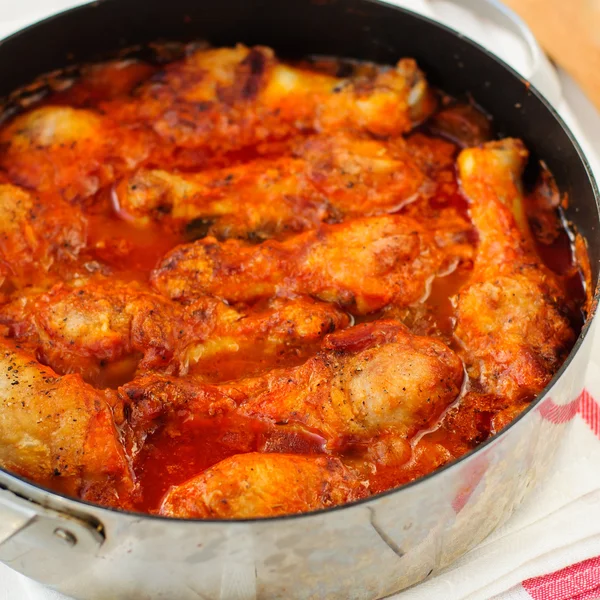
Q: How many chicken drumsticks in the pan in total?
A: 10